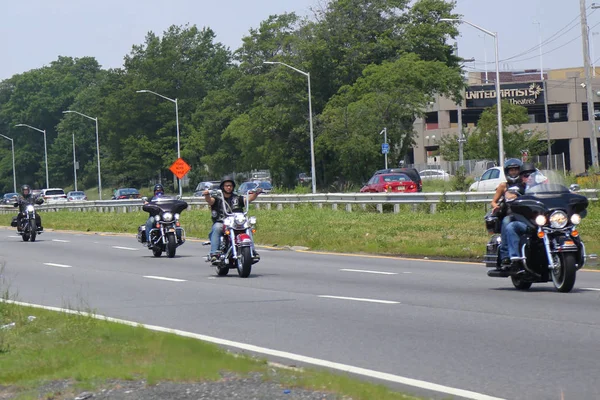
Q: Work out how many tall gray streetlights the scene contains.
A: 6